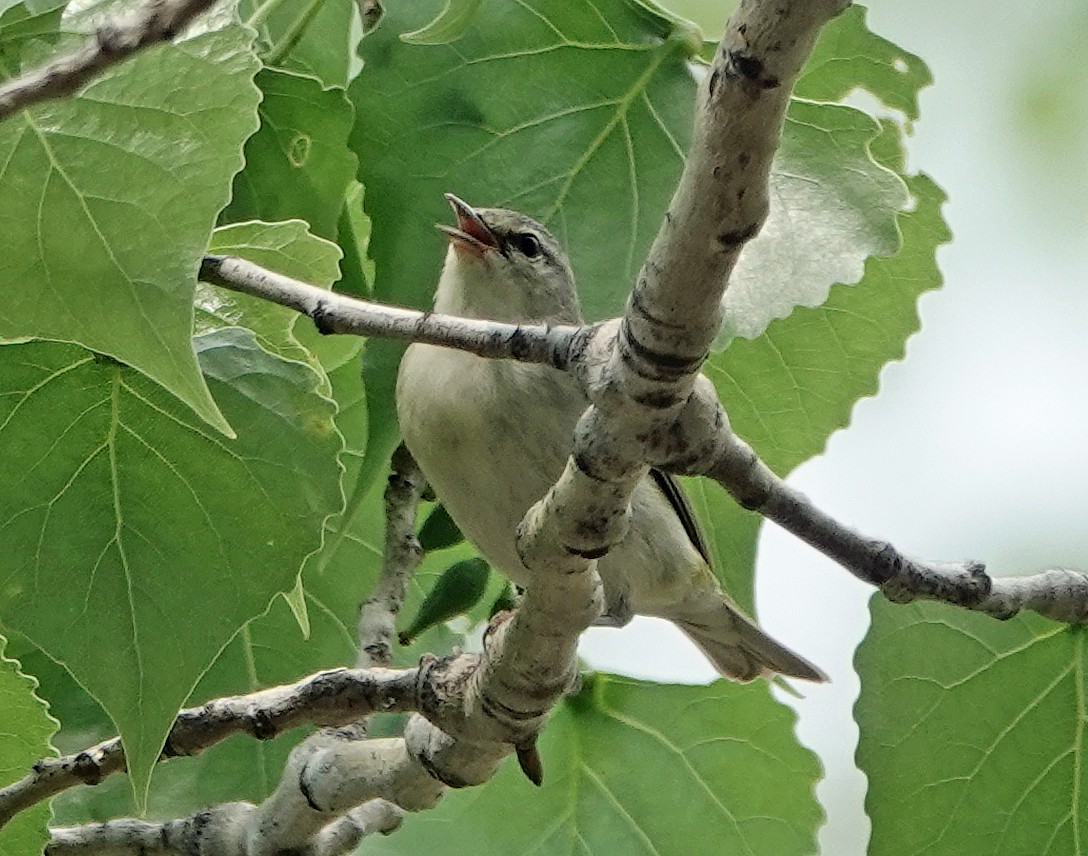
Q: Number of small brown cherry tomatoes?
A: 0